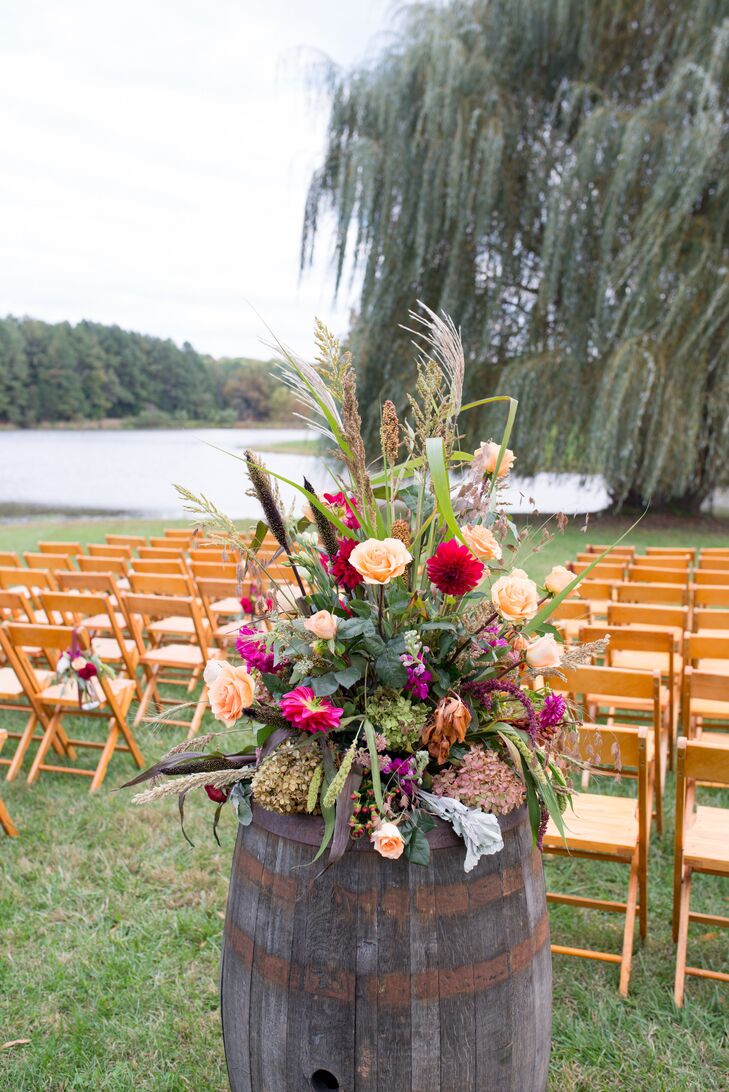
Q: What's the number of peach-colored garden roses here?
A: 9